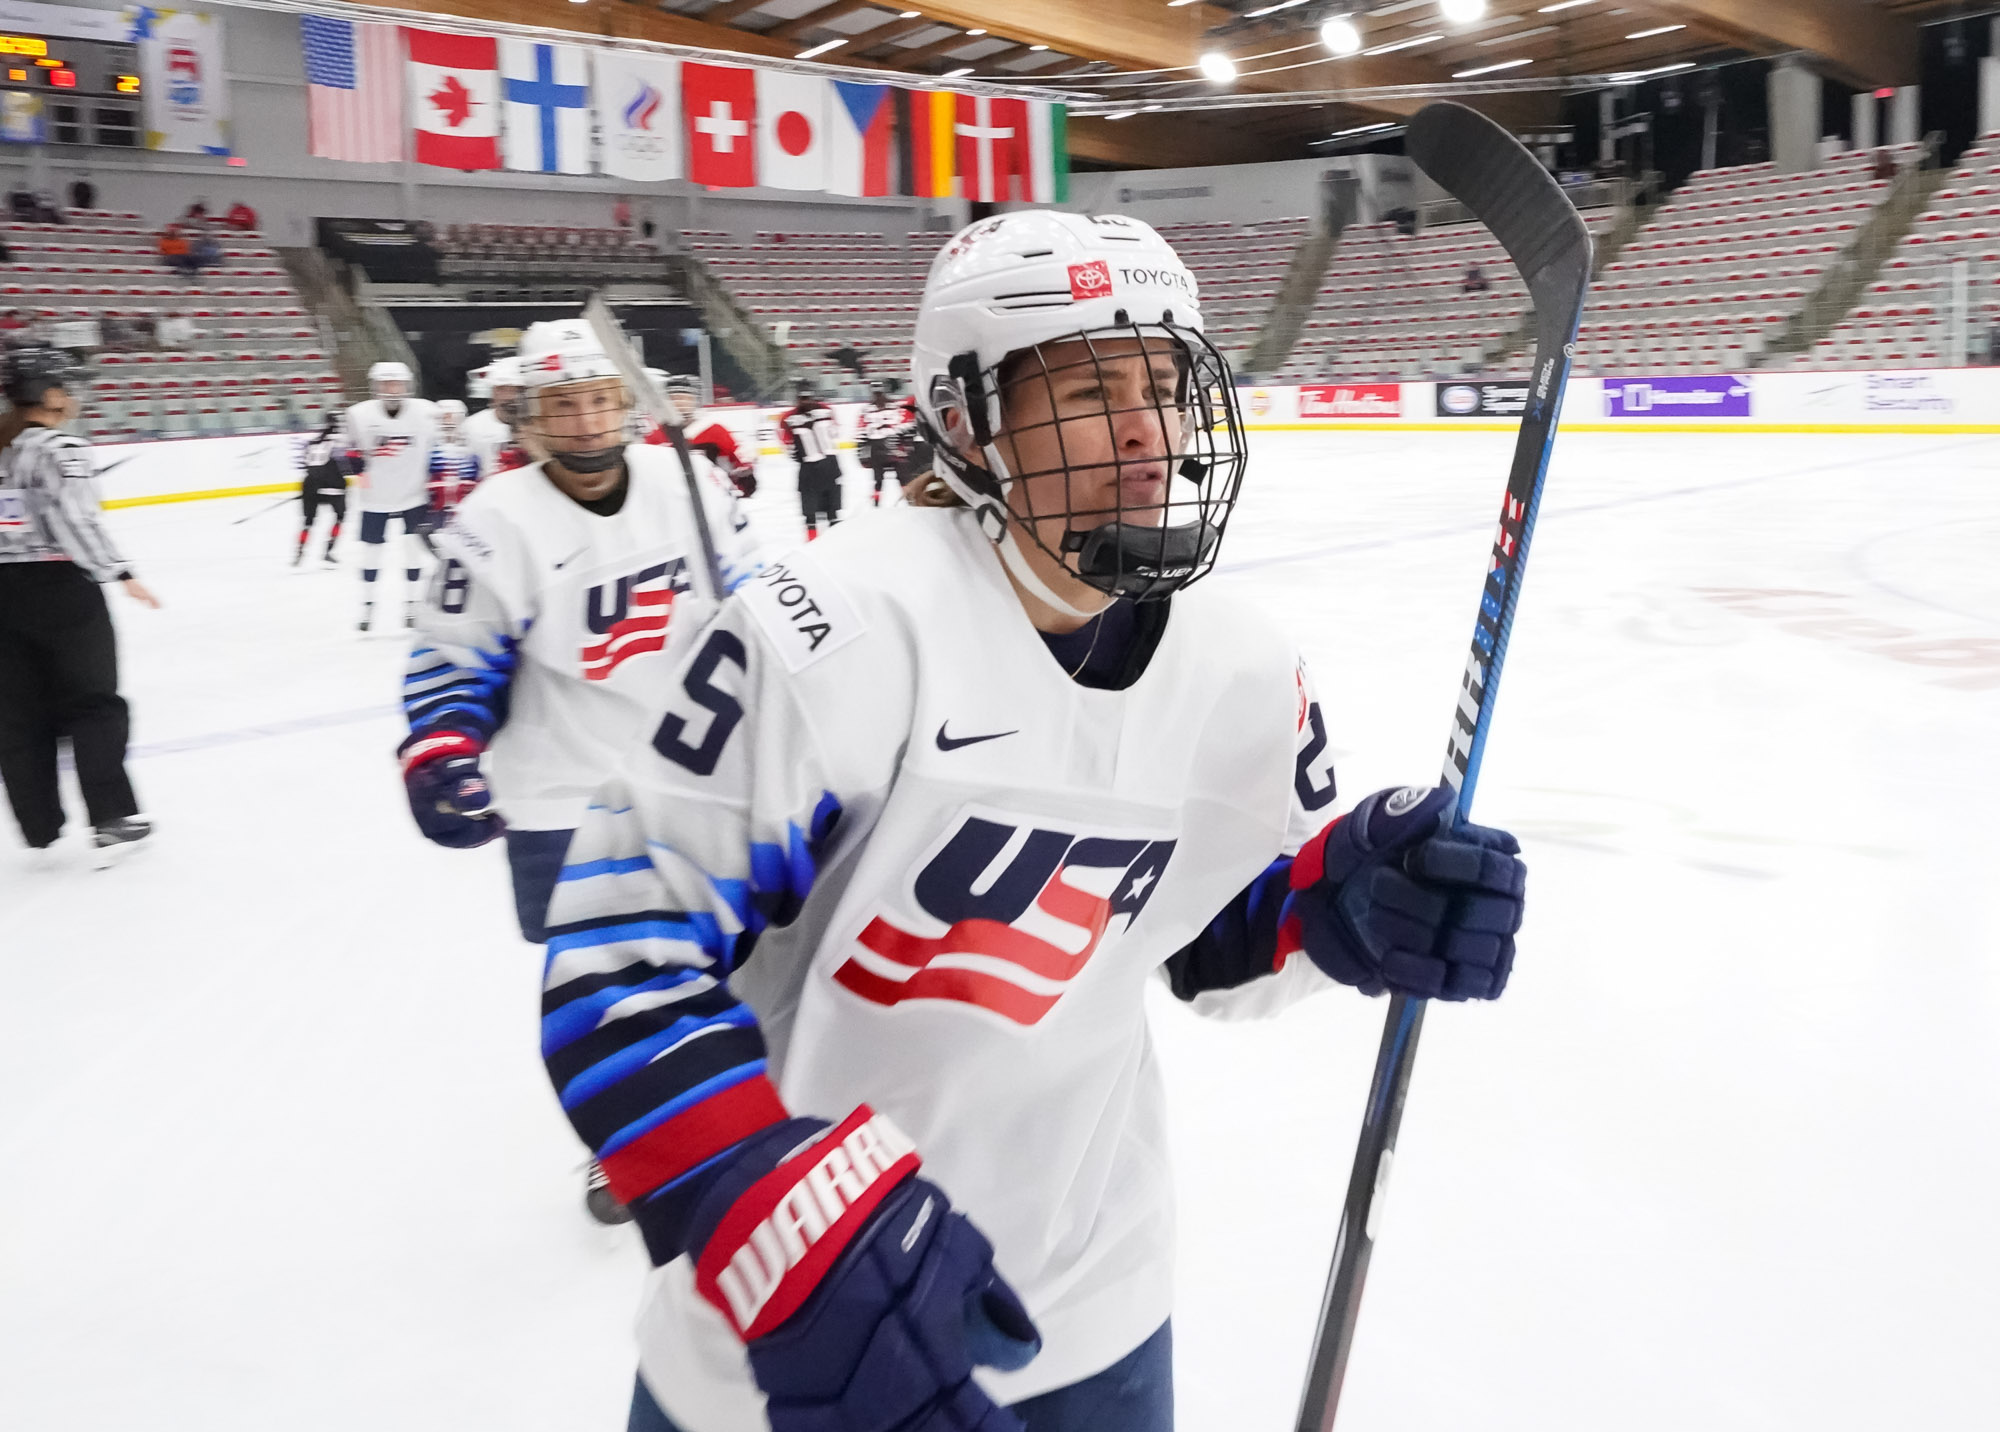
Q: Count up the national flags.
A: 9